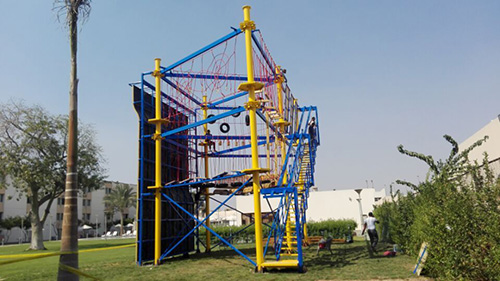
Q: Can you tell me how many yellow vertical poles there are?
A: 5